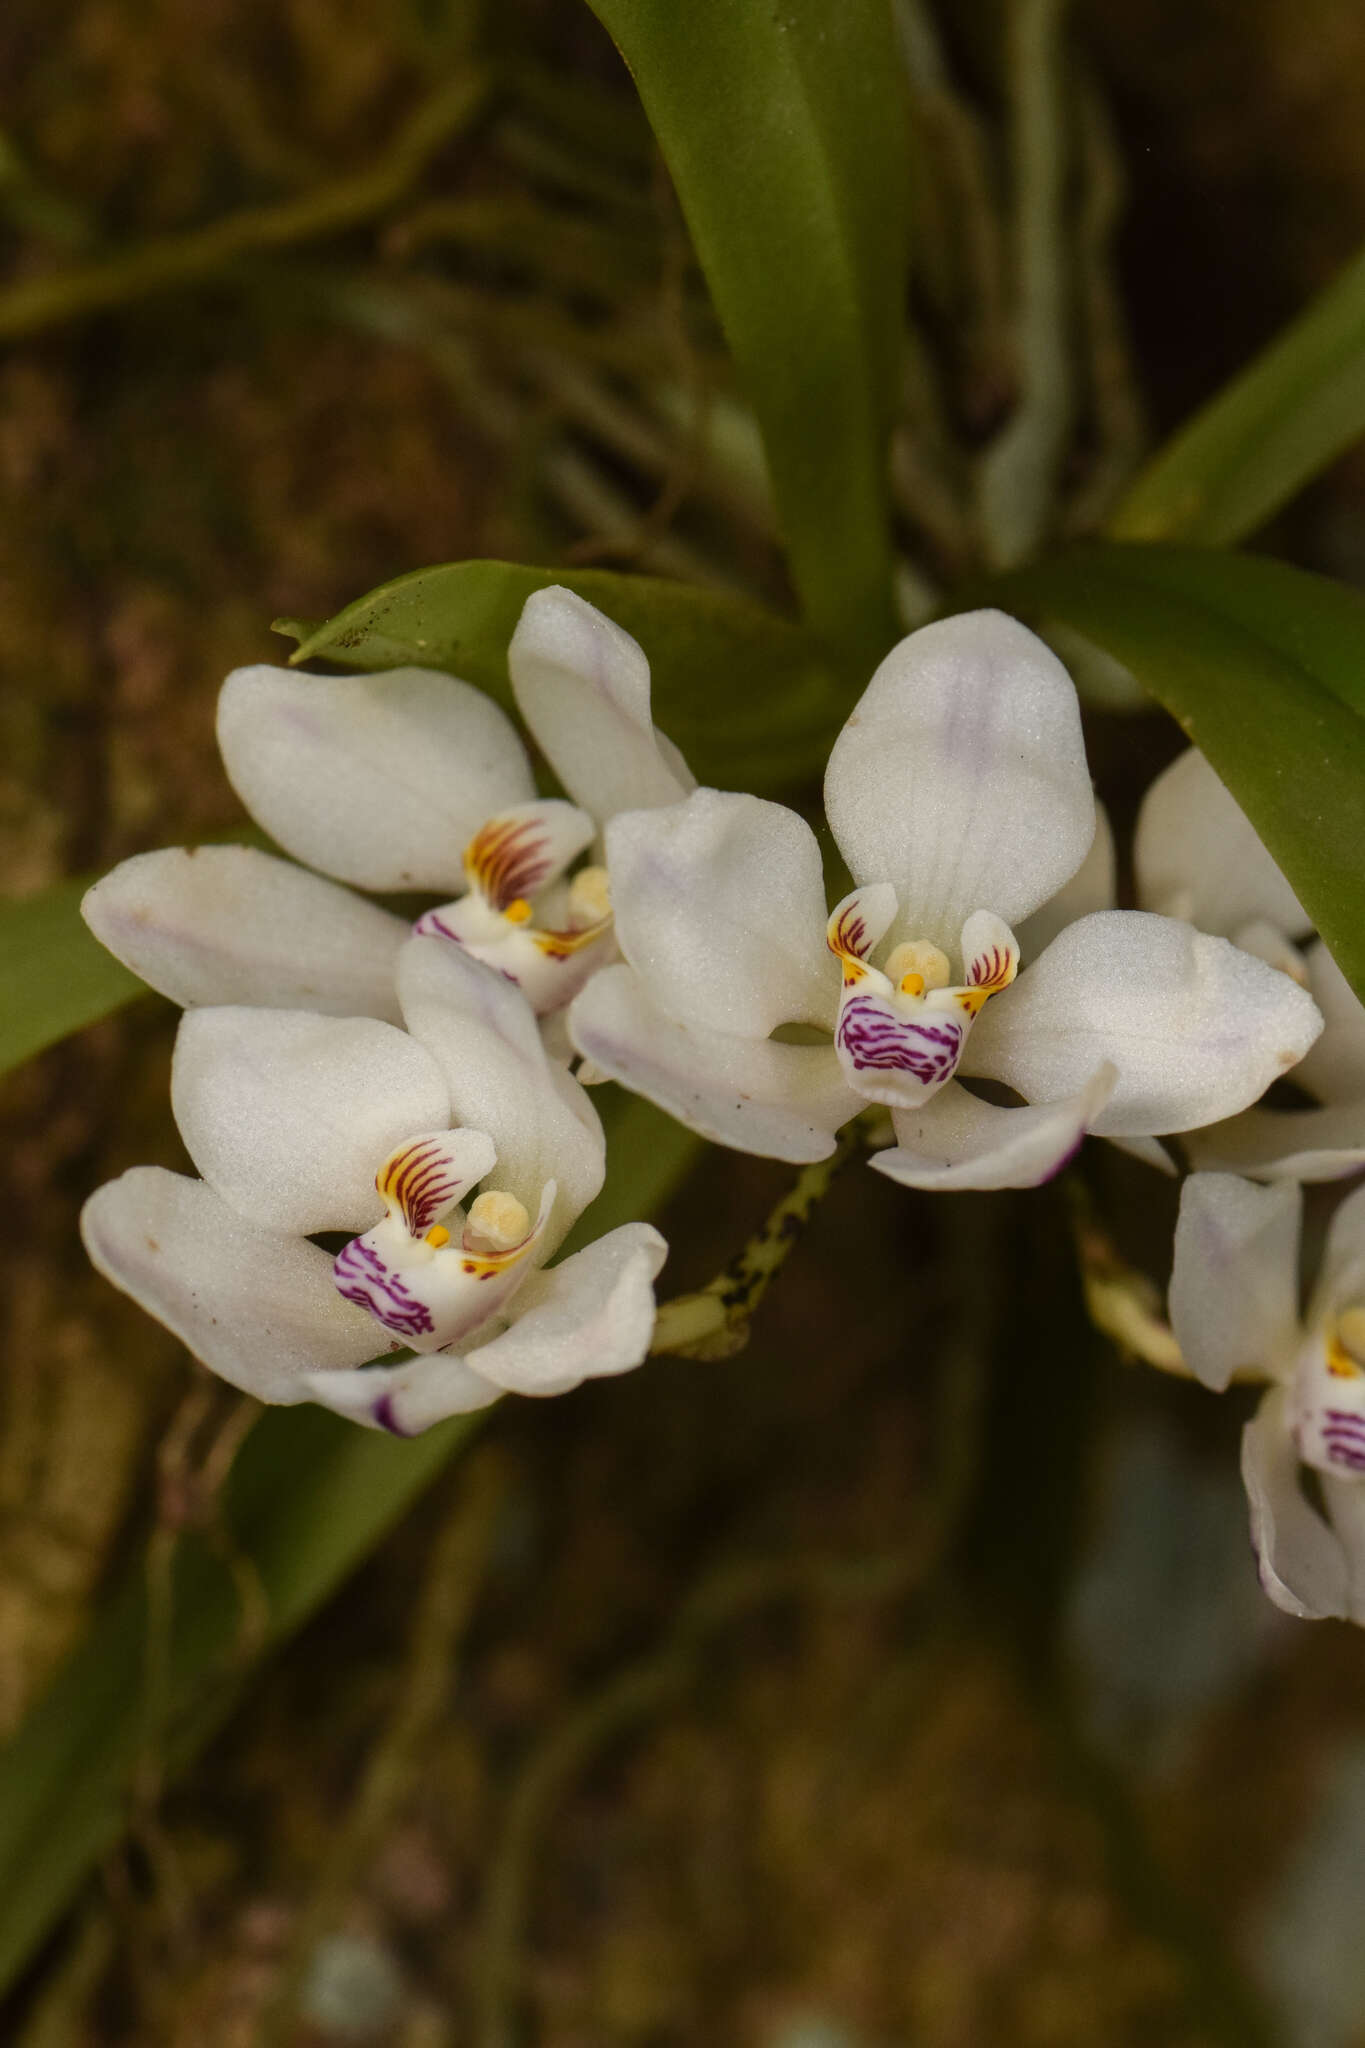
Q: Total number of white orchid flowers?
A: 5